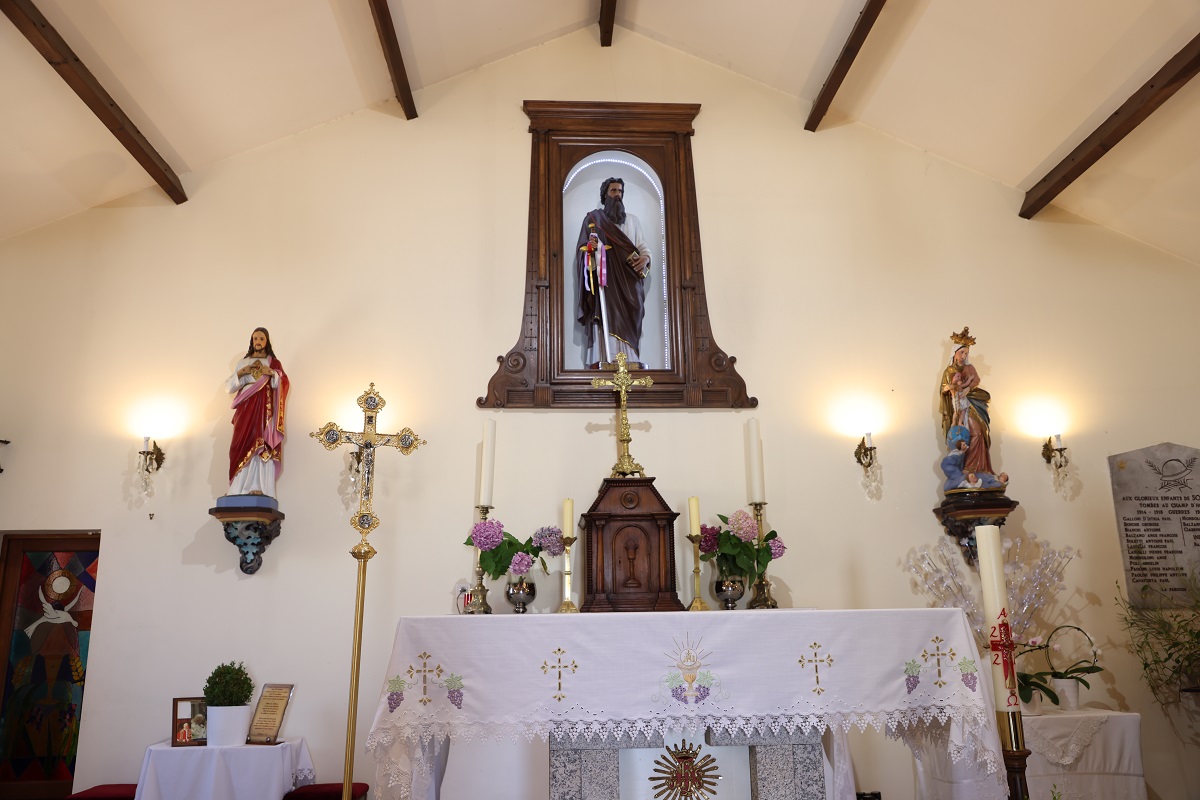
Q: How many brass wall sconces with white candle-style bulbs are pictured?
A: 4